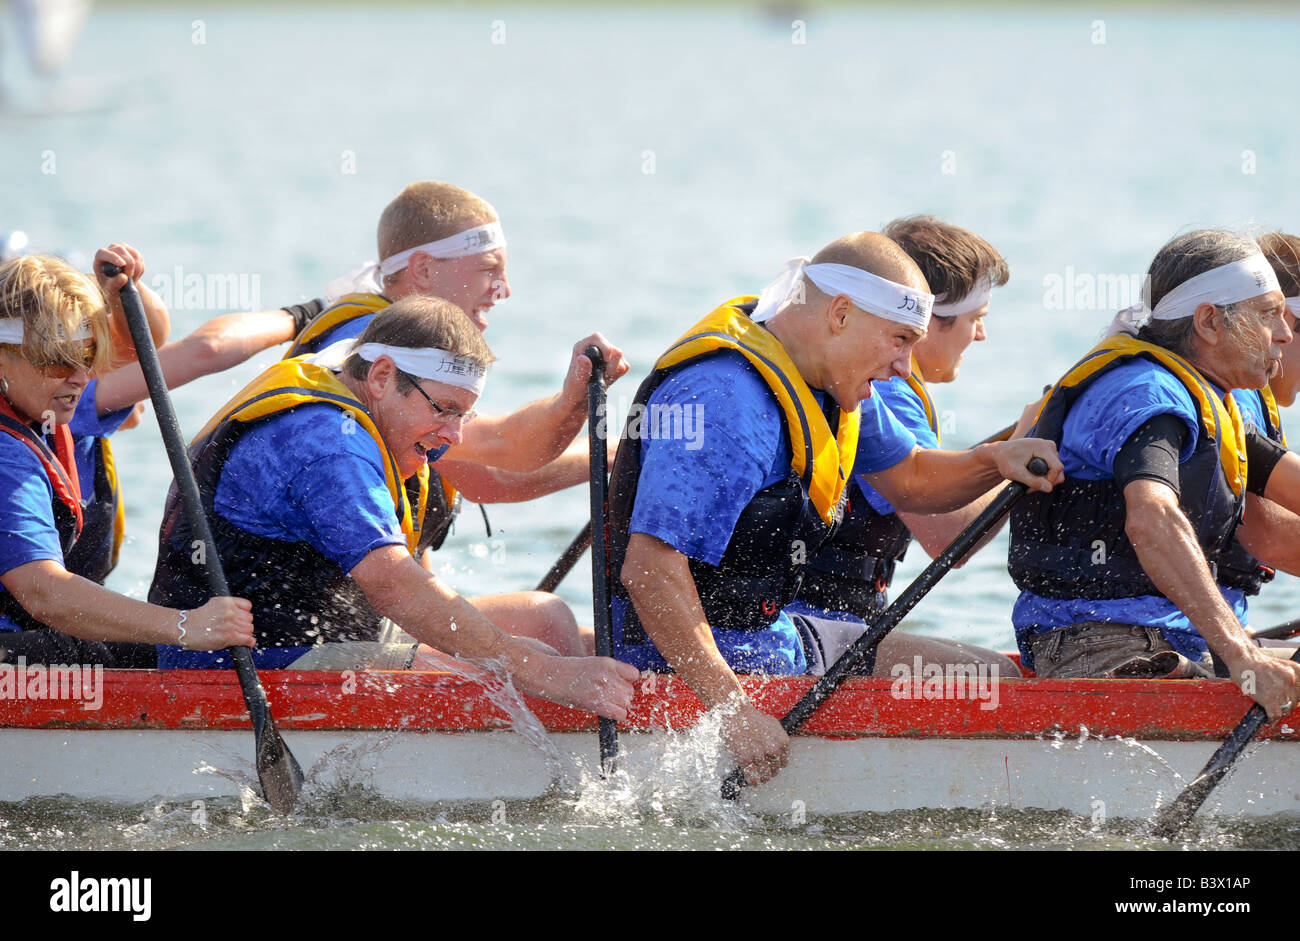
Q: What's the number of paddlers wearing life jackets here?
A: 8